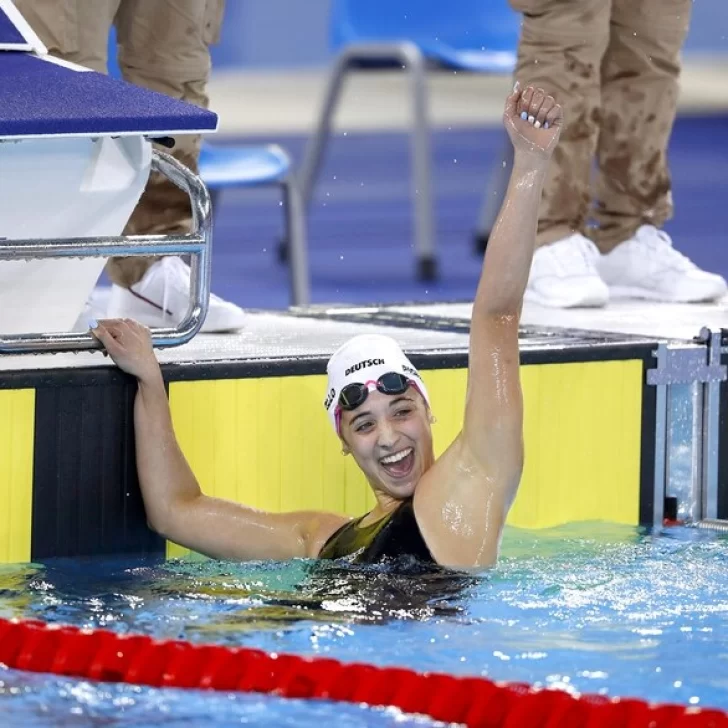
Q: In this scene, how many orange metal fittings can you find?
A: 0